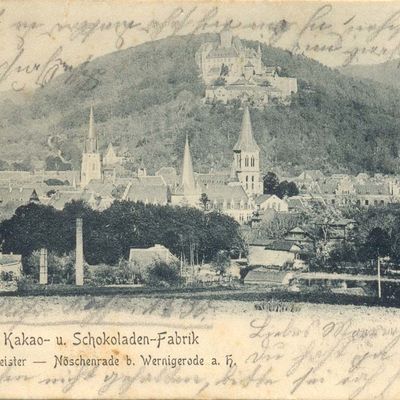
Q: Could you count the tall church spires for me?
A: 3